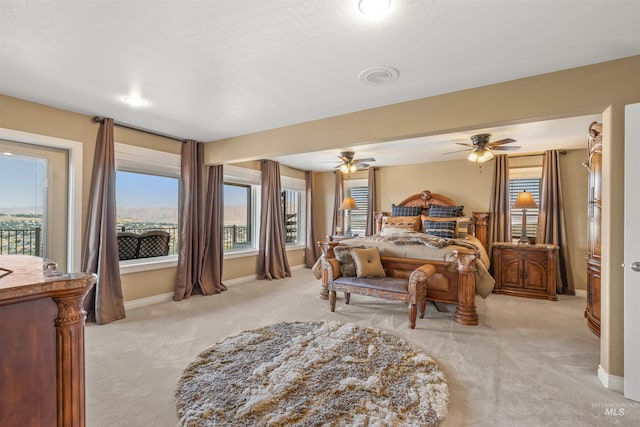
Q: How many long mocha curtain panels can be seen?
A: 9